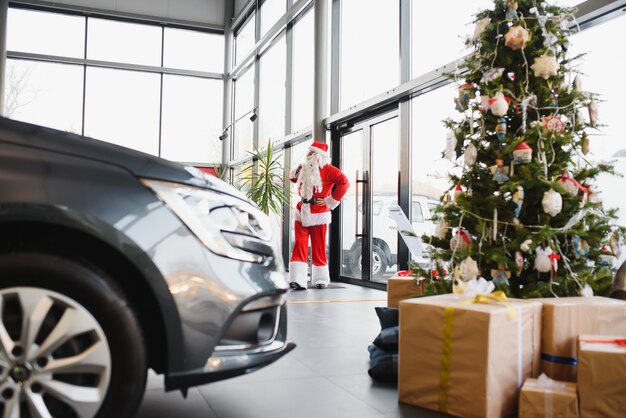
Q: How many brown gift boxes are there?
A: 5